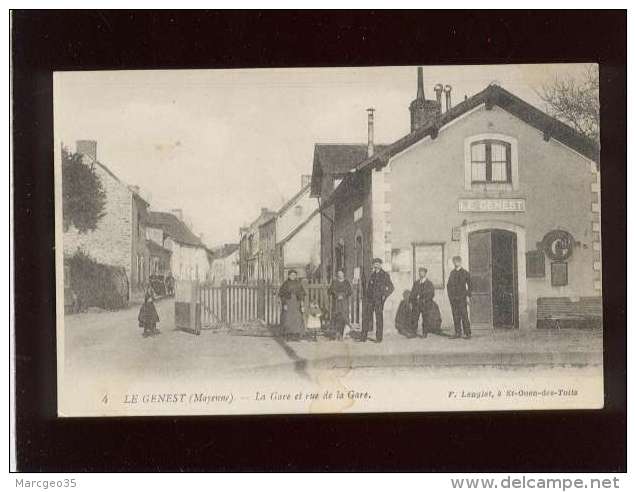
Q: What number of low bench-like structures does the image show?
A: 1